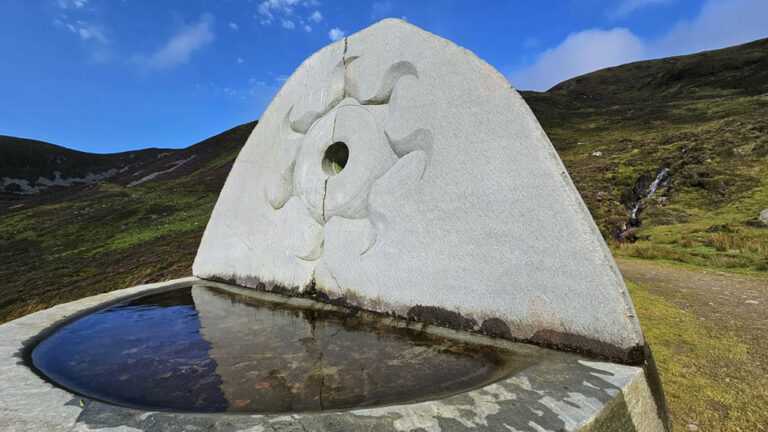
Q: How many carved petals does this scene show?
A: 7